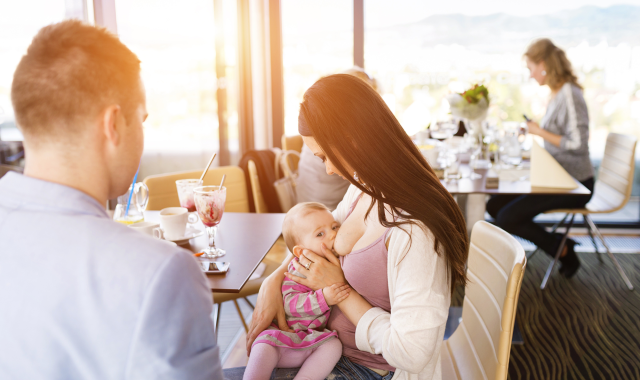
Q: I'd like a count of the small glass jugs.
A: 1